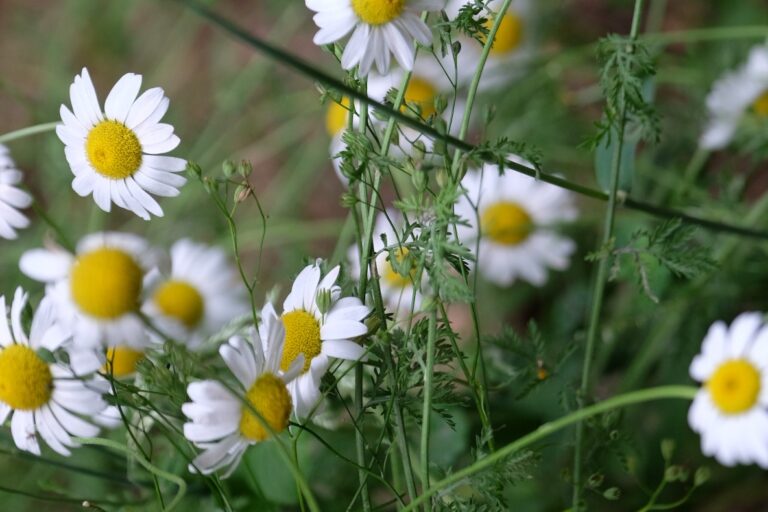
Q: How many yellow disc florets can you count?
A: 15